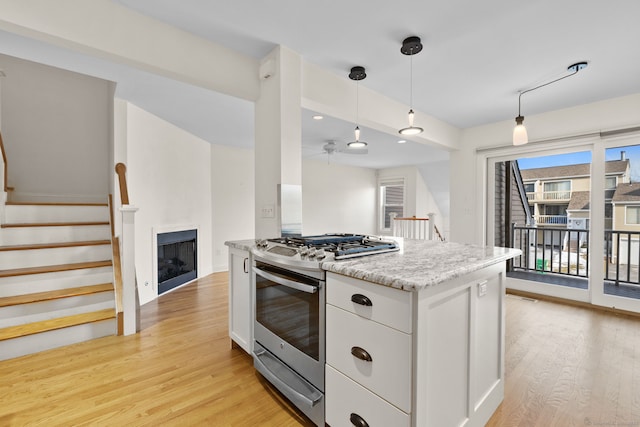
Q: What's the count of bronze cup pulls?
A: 3